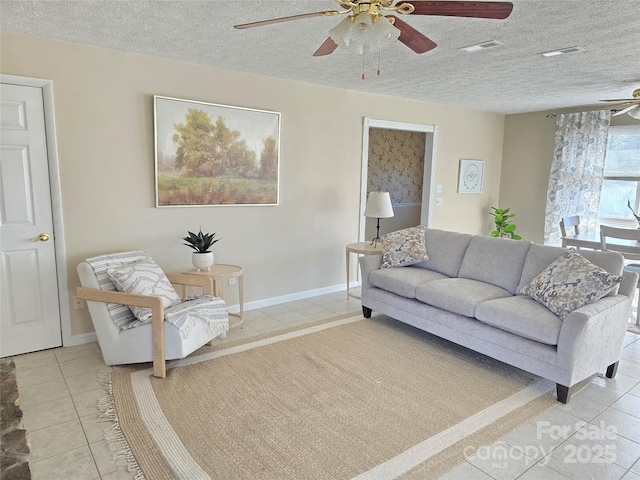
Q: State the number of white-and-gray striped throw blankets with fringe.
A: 1